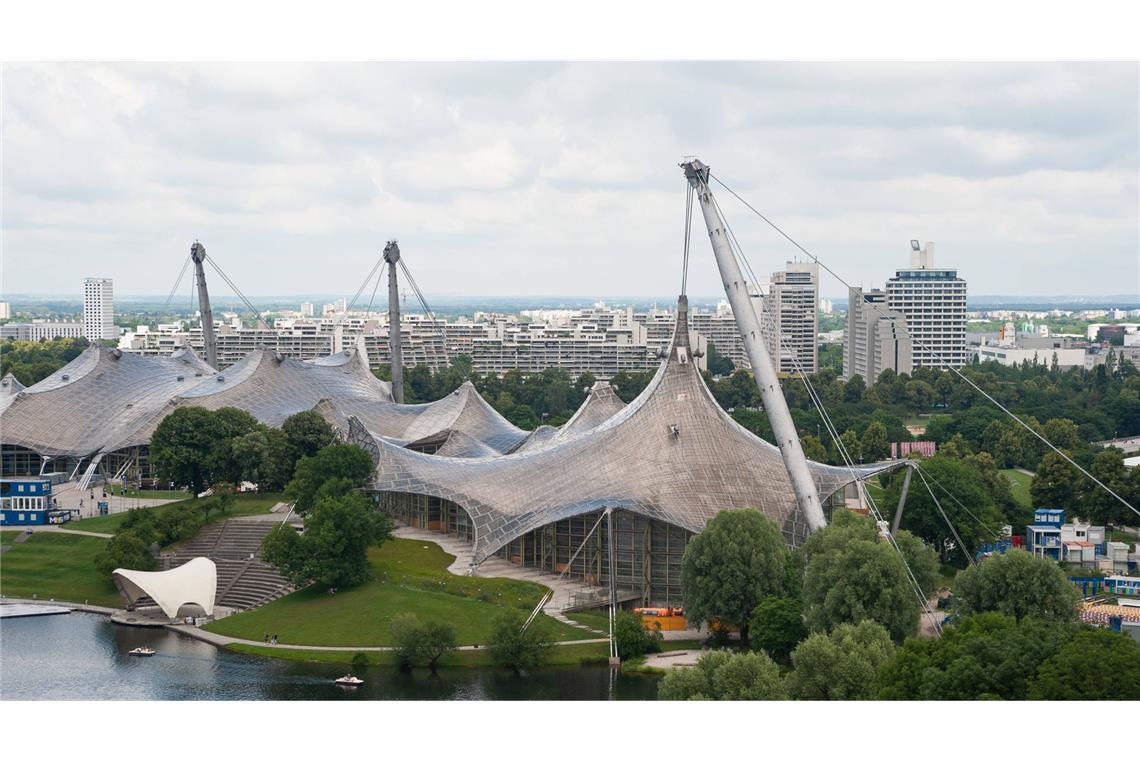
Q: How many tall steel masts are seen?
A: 3